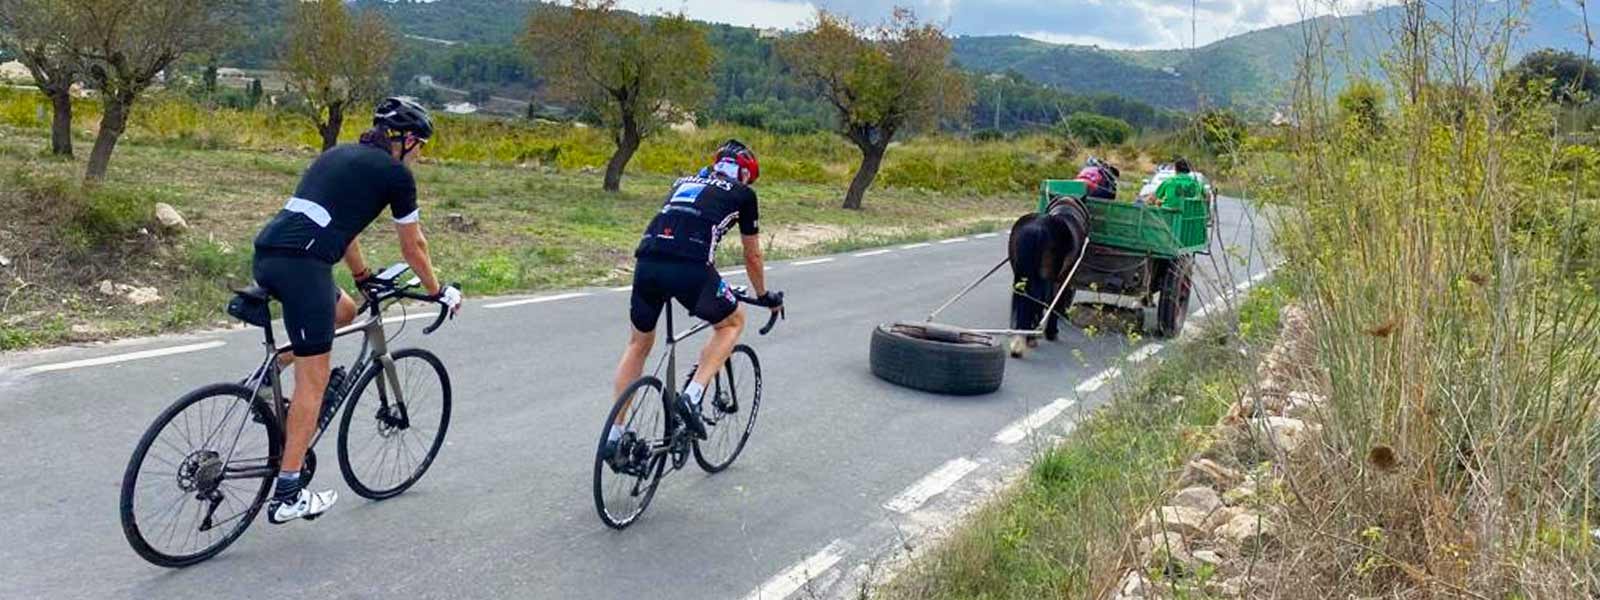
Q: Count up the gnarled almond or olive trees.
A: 5